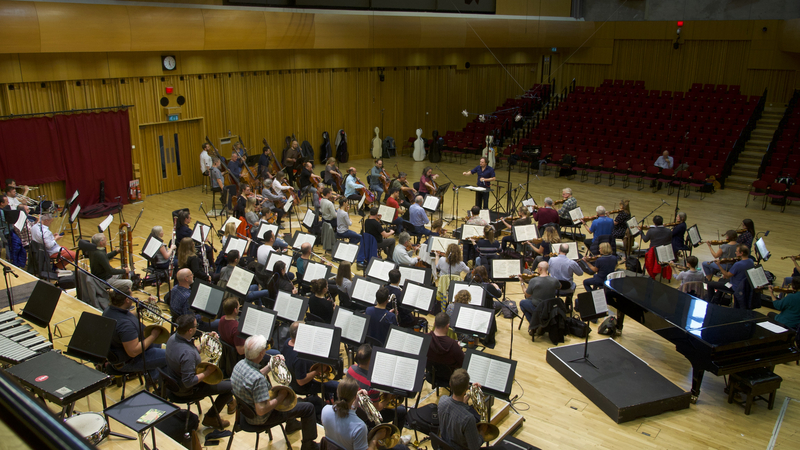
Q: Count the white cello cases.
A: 3